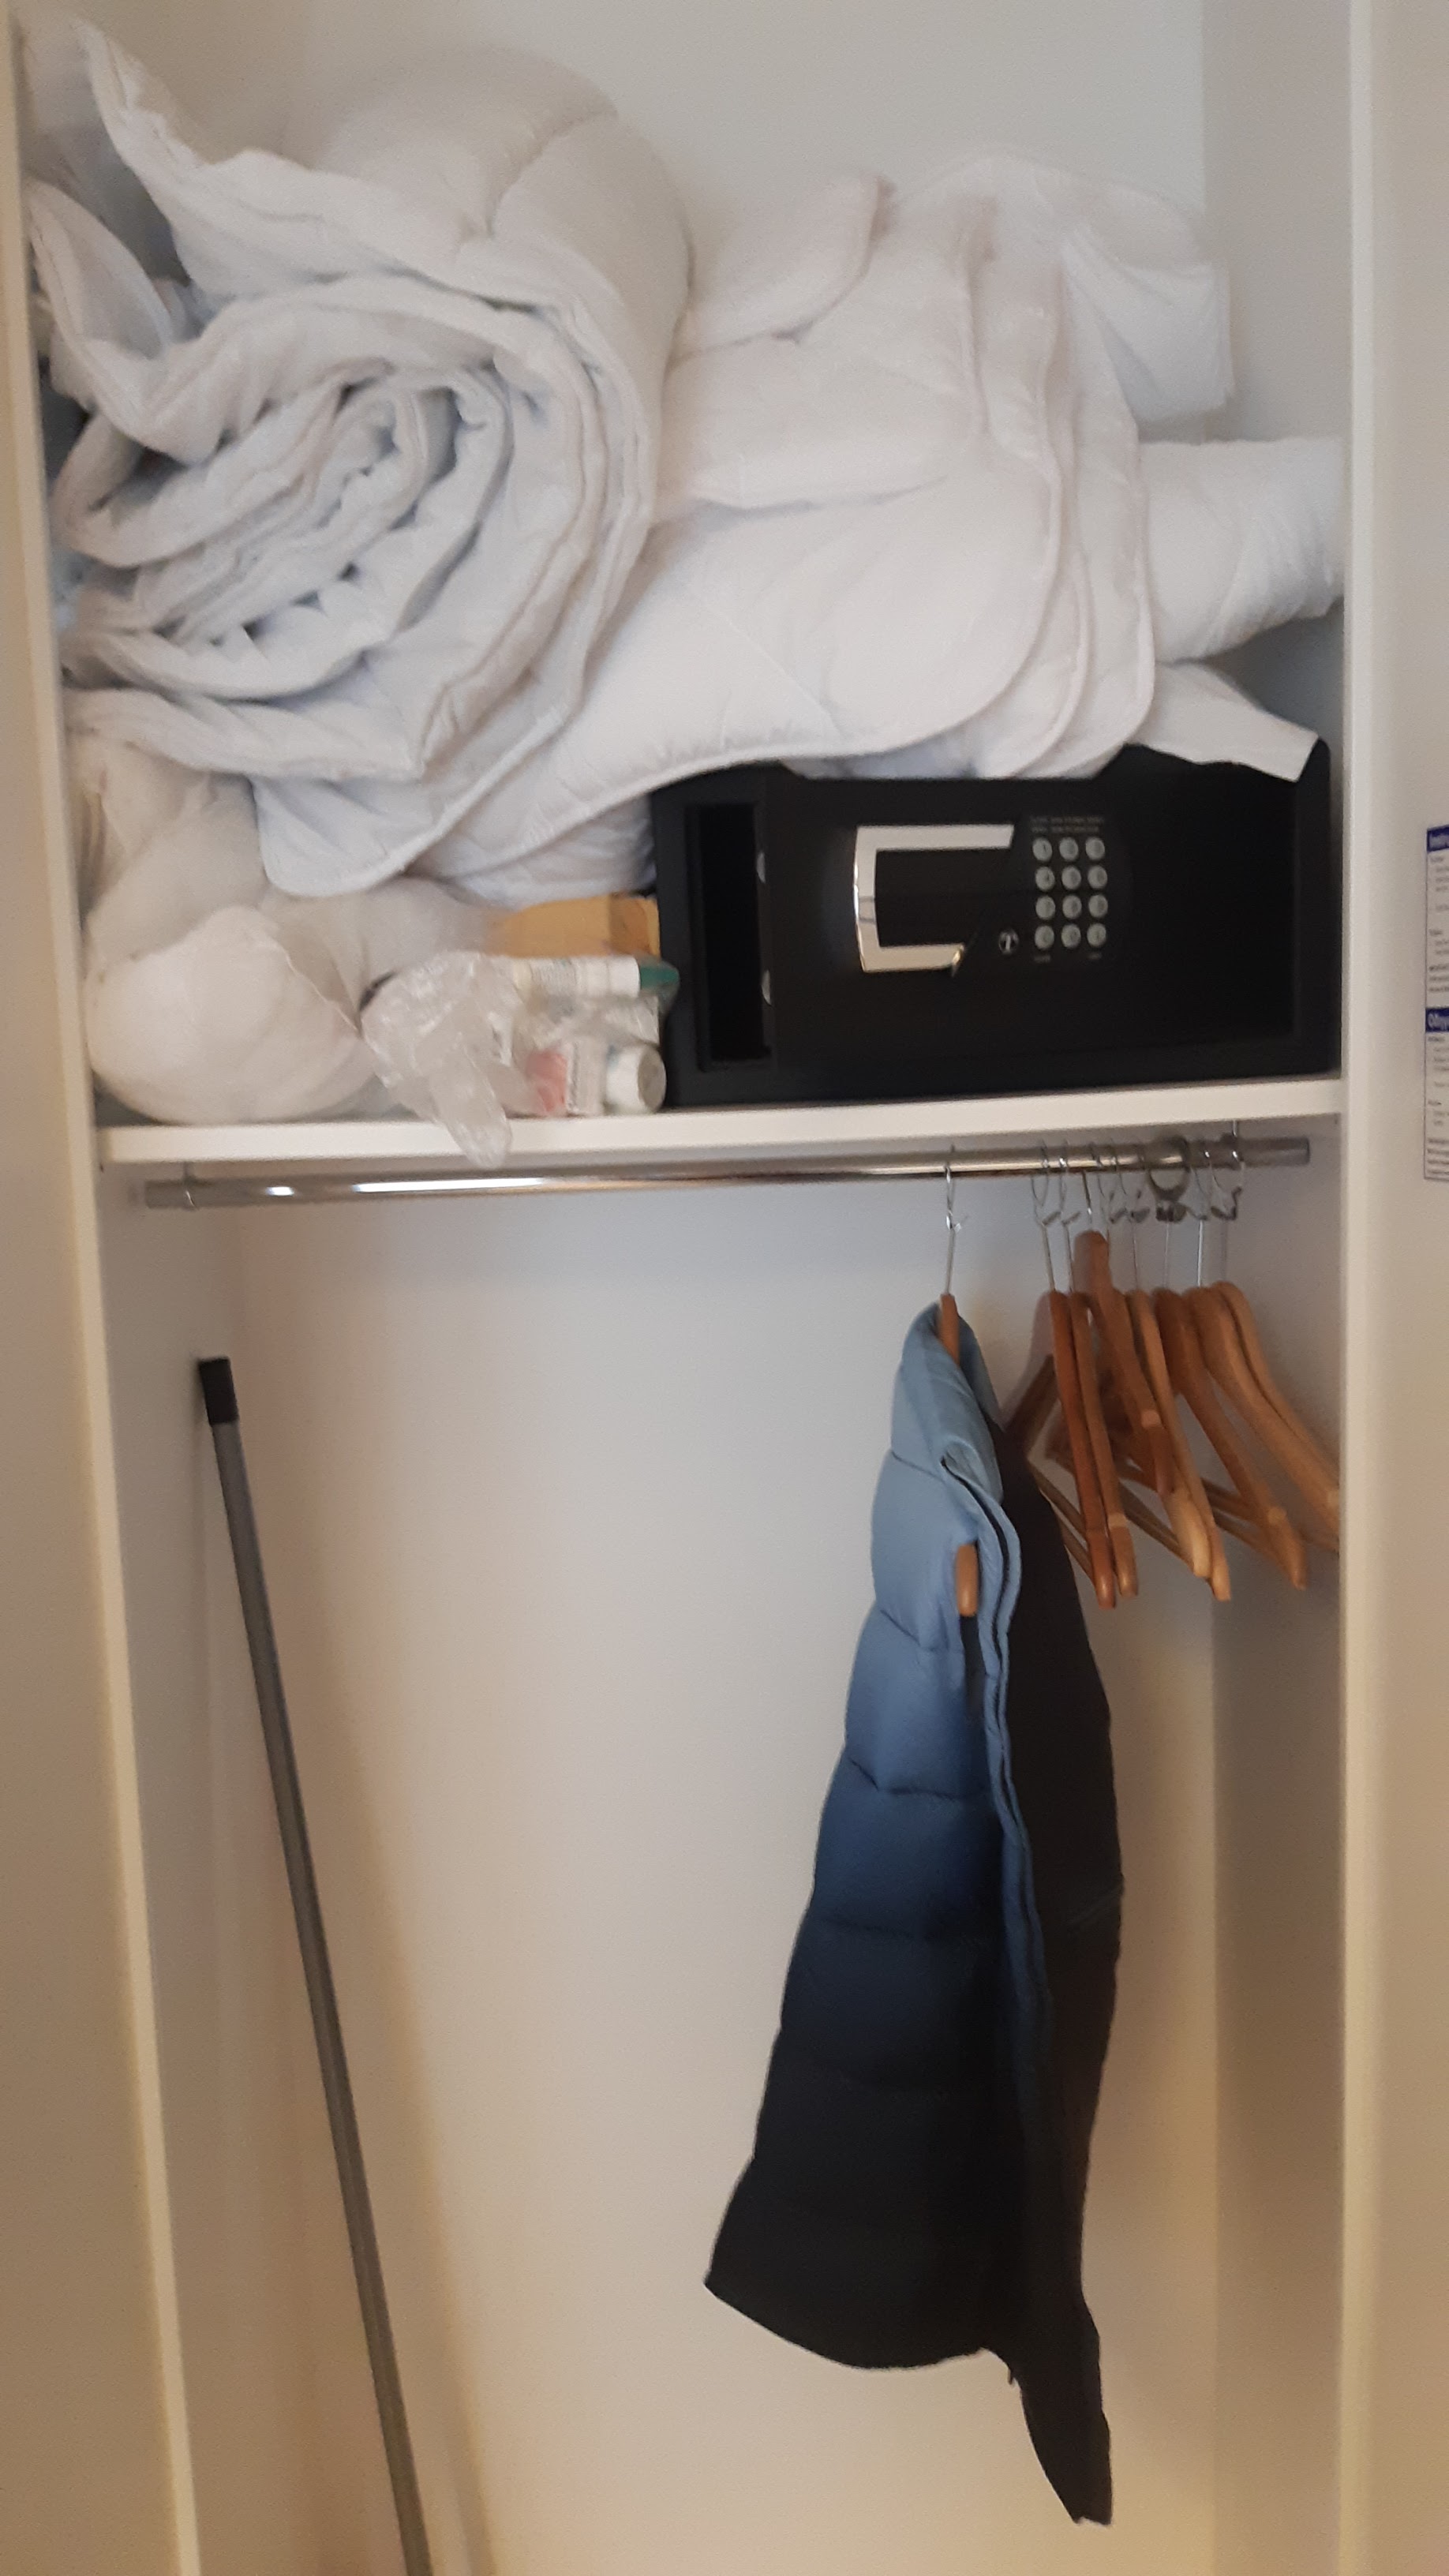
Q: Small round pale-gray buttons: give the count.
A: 12